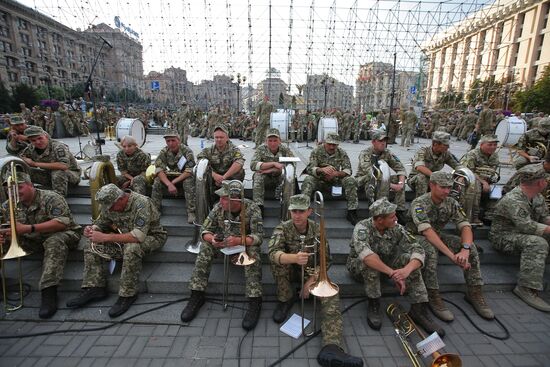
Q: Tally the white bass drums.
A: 4